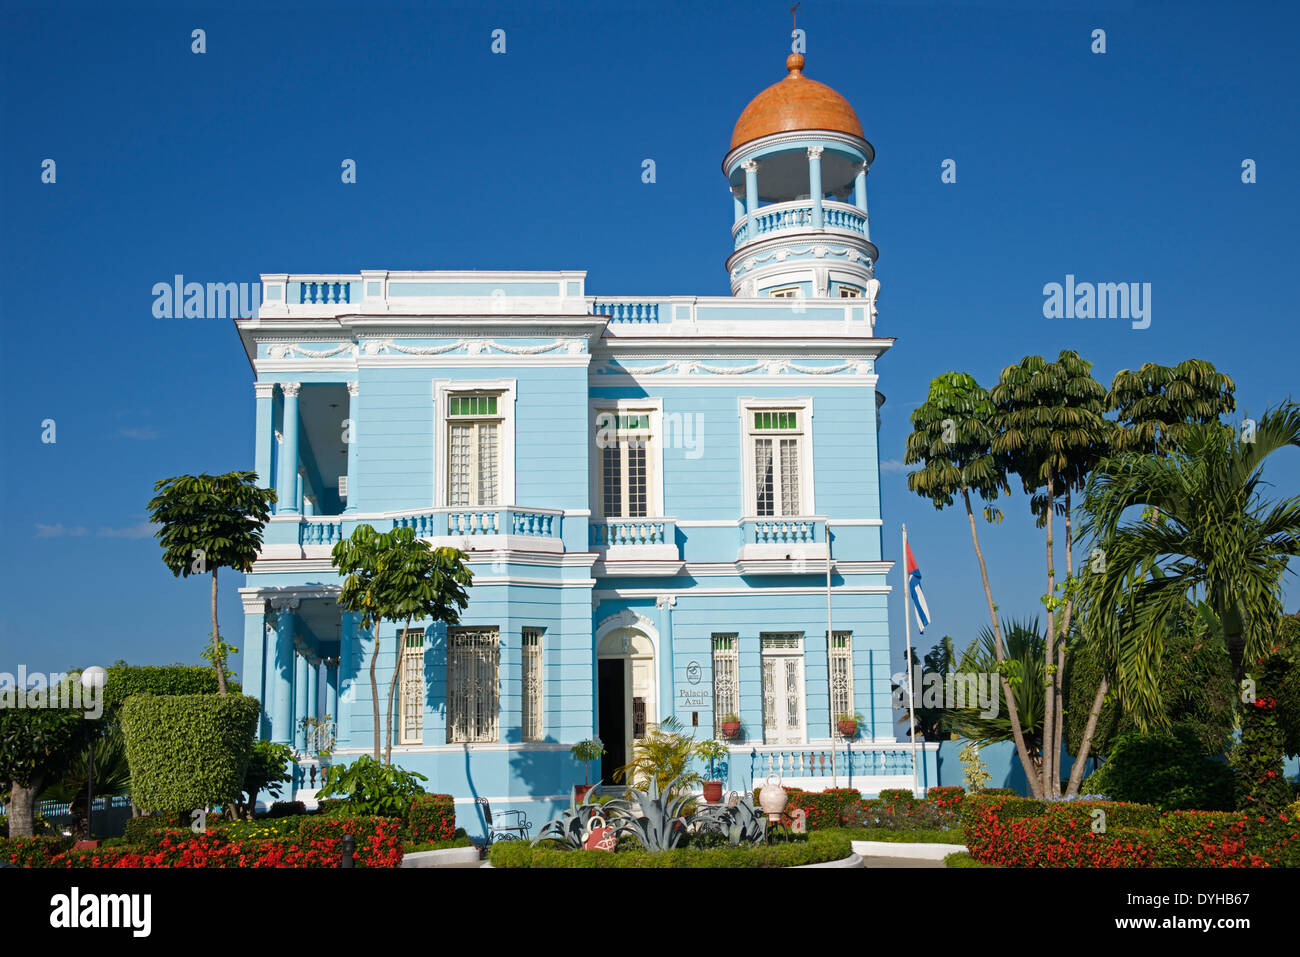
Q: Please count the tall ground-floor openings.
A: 7